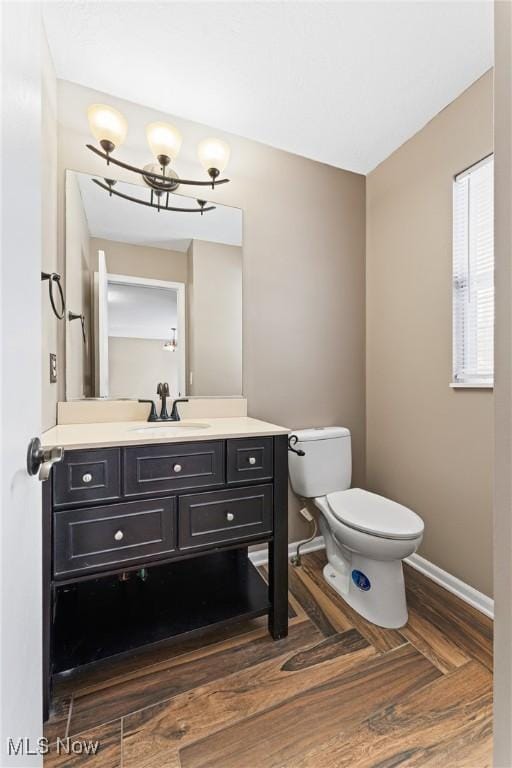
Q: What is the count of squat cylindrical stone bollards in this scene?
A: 0